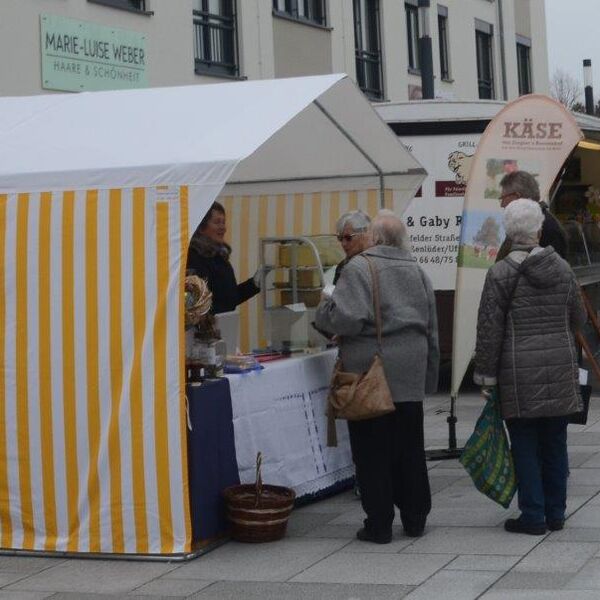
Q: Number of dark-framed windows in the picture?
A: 8